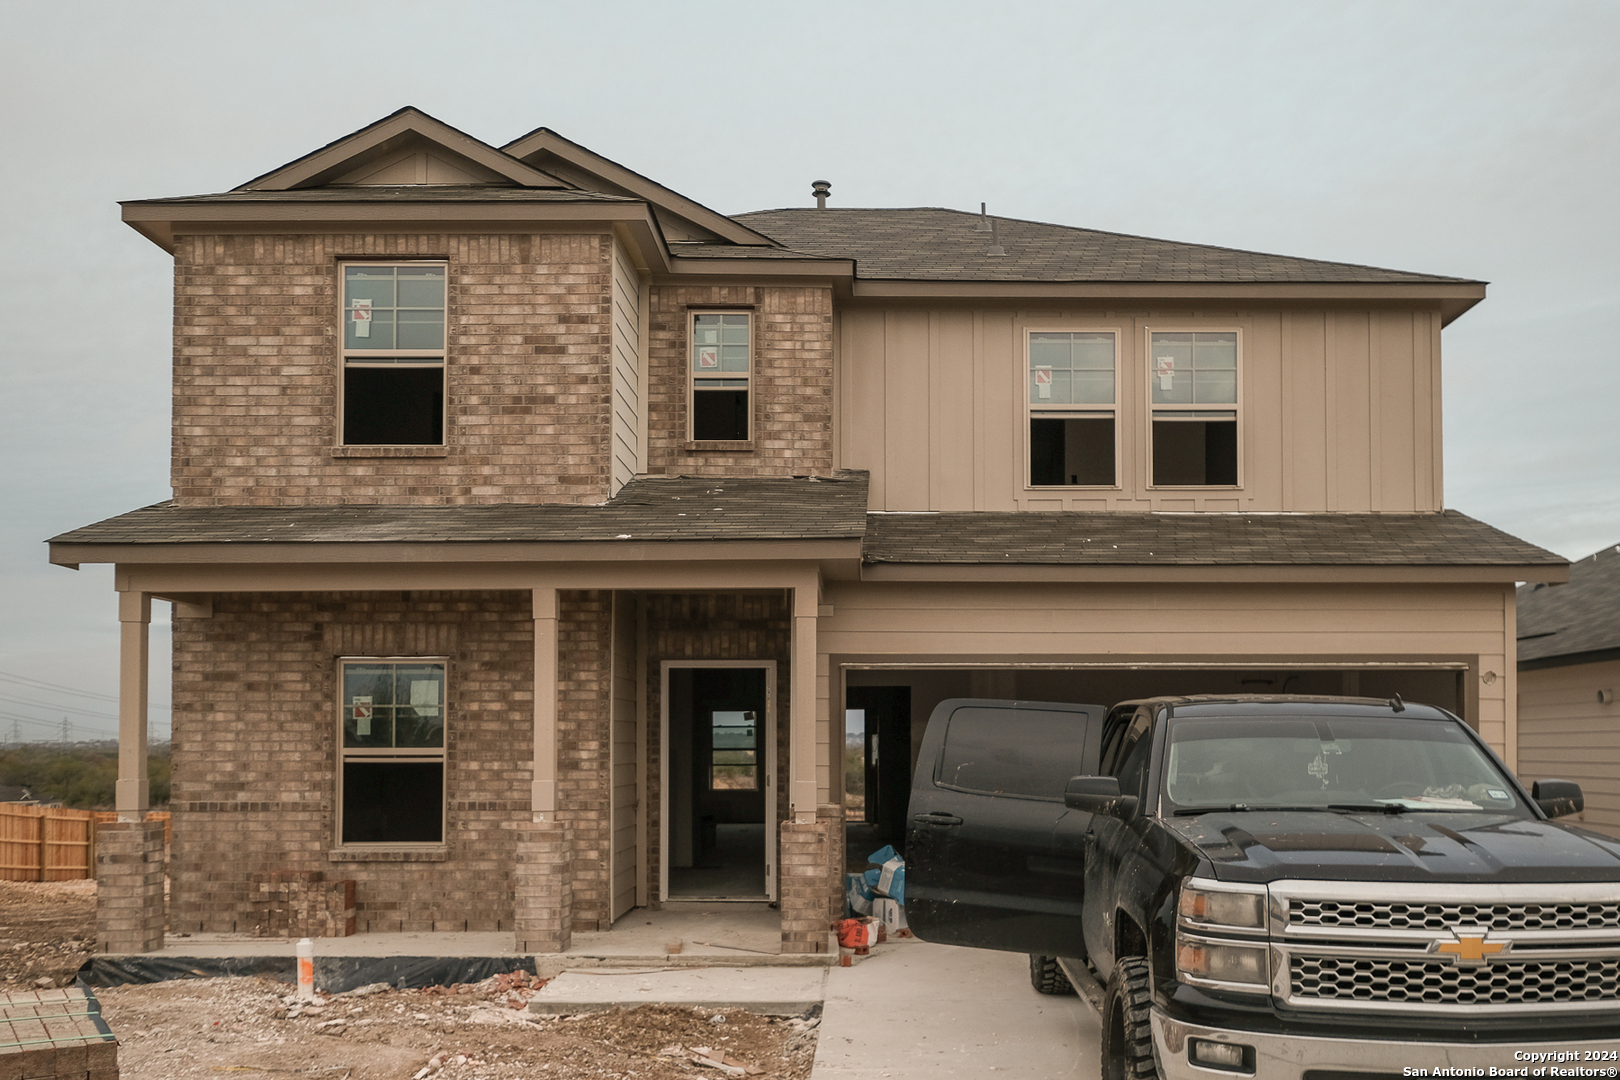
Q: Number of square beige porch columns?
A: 3